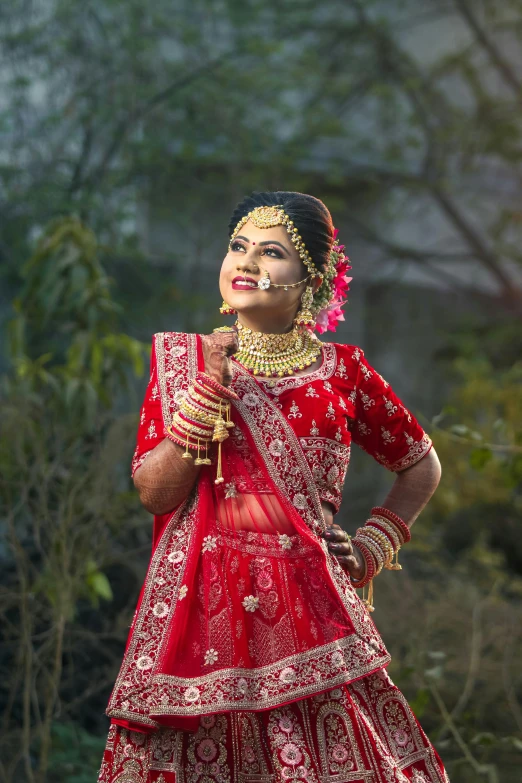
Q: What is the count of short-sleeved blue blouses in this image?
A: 0